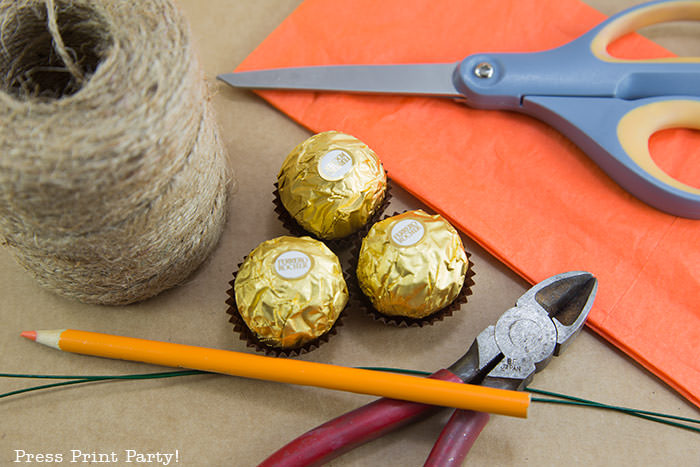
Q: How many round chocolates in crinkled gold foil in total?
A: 3